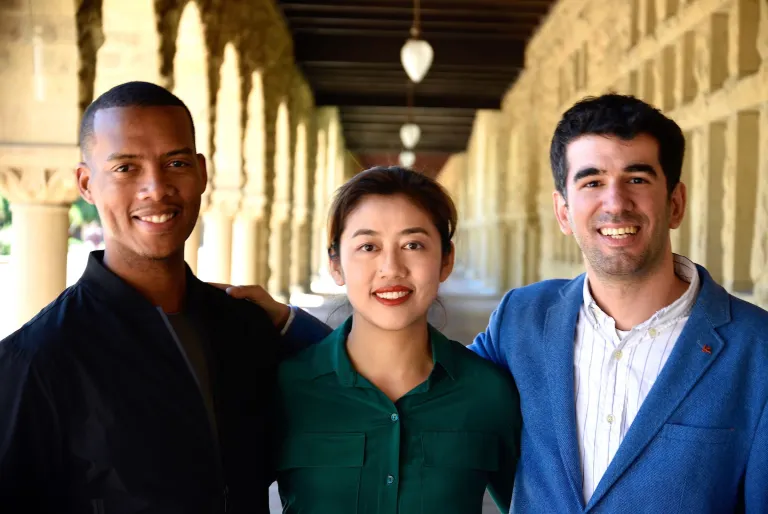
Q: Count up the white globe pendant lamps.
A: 3